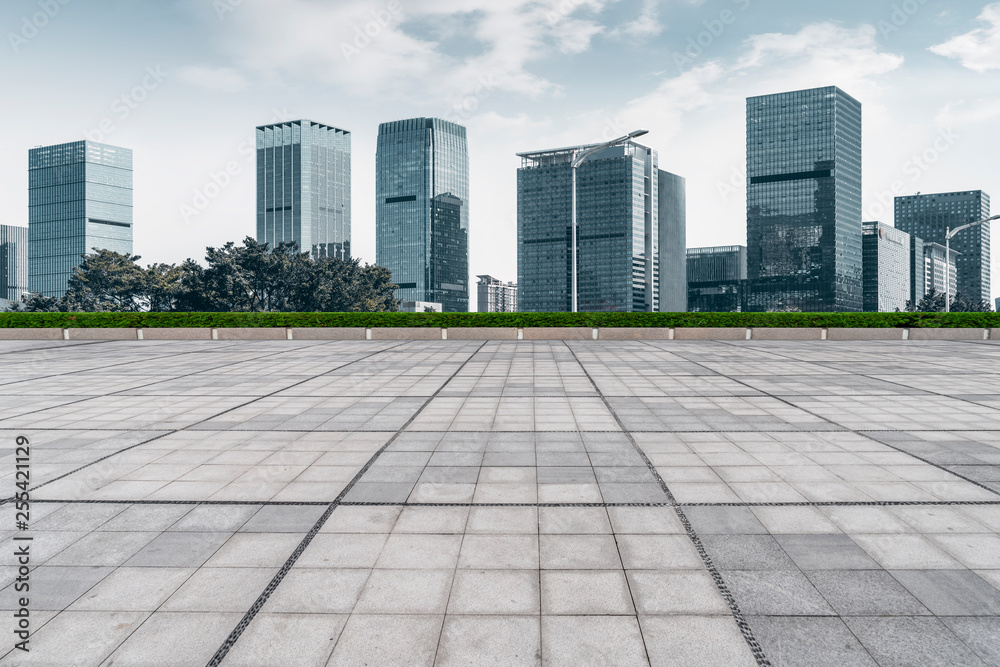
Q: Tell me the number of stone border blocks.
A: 14